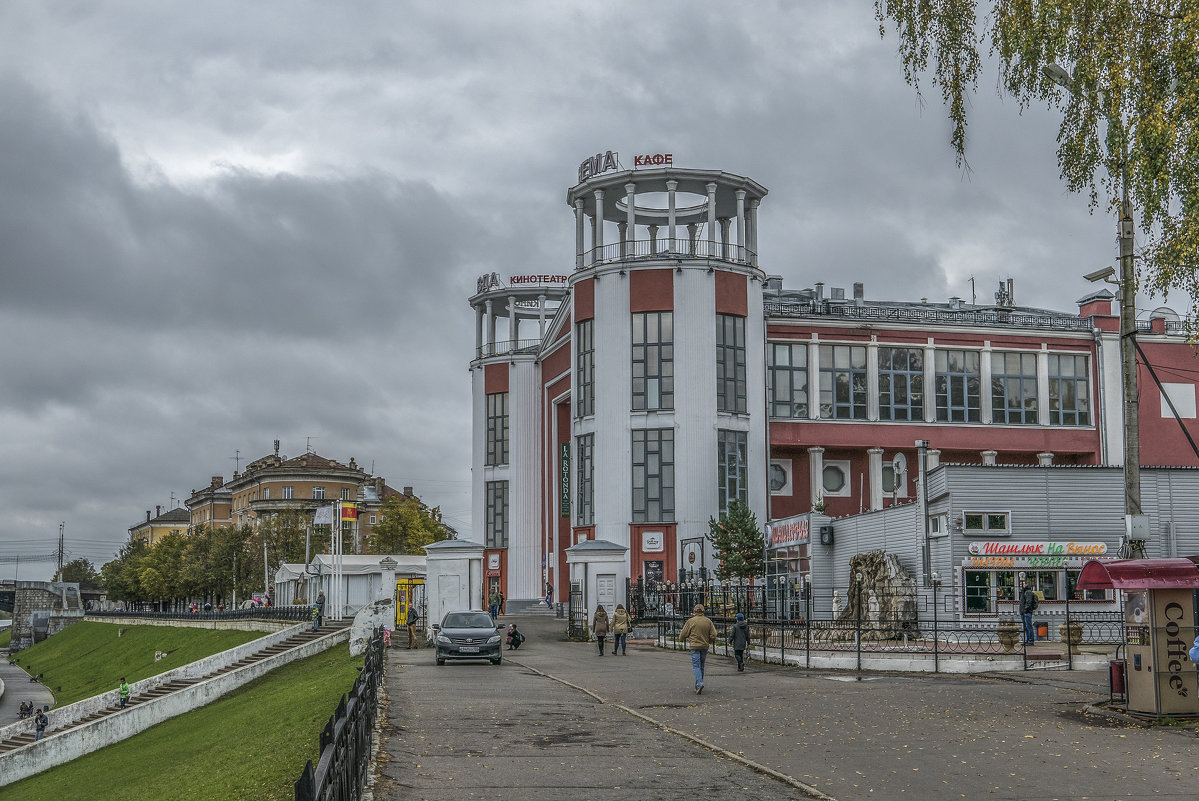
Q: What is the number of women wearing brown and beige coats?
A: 2